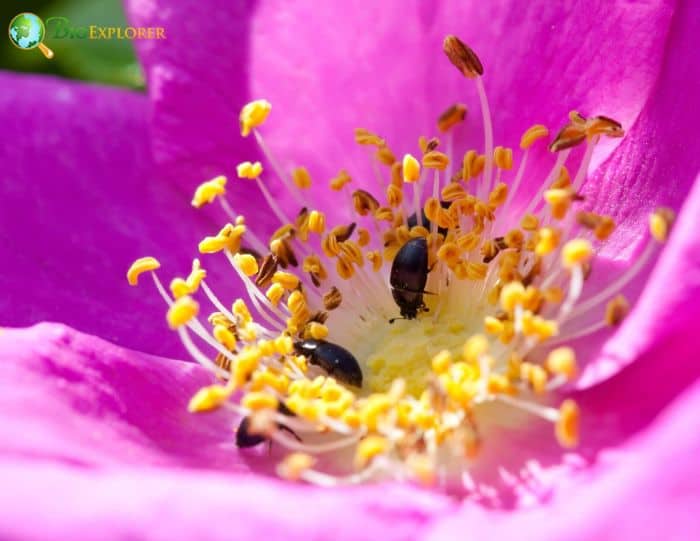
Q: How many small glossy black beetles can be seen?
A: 4